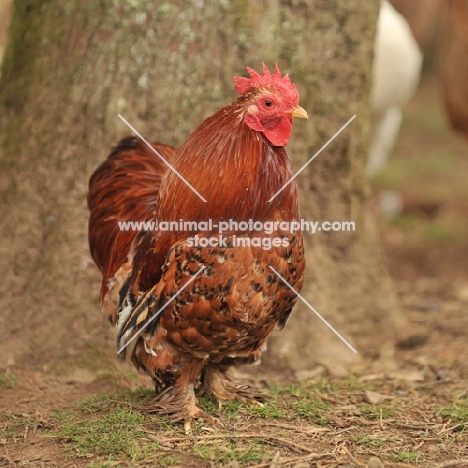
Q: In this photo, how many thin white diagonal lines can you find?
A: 4